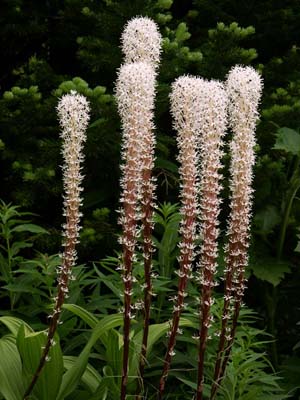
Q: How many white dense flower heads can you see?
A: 6